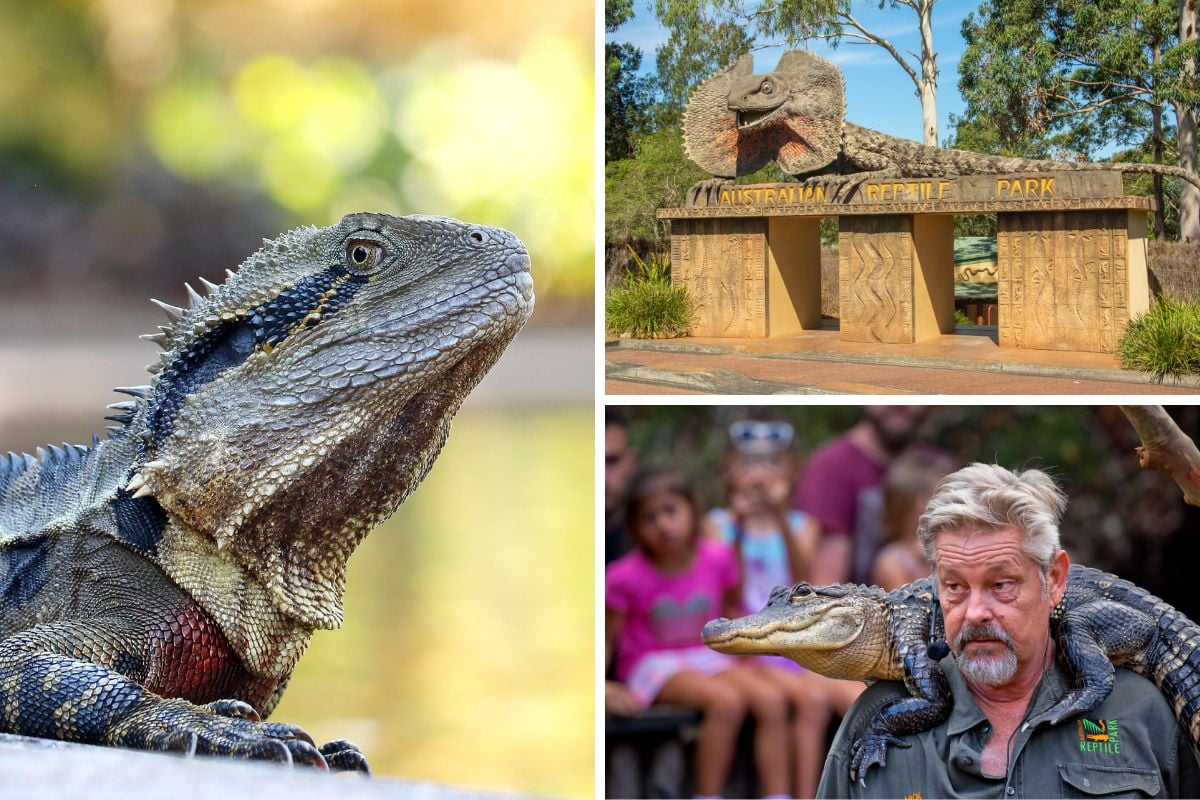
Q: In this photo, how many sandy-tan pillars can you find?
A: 3